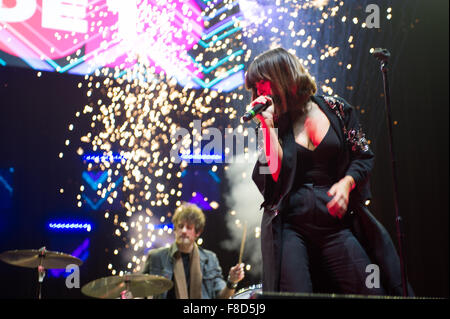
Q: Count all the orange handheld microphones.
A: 0